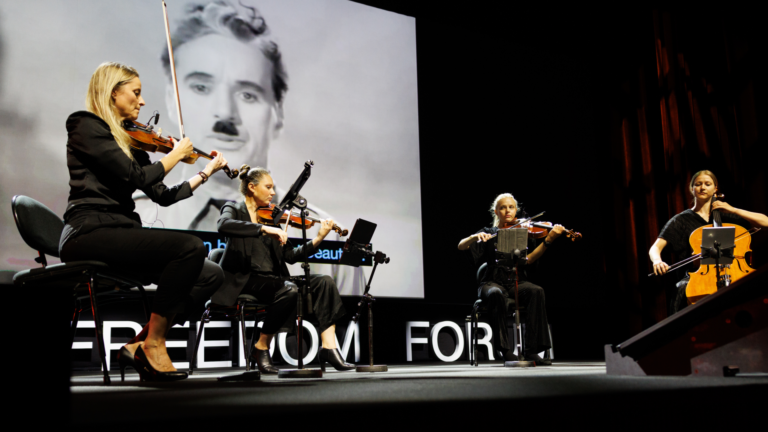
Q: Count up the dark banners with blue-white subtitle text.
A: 1